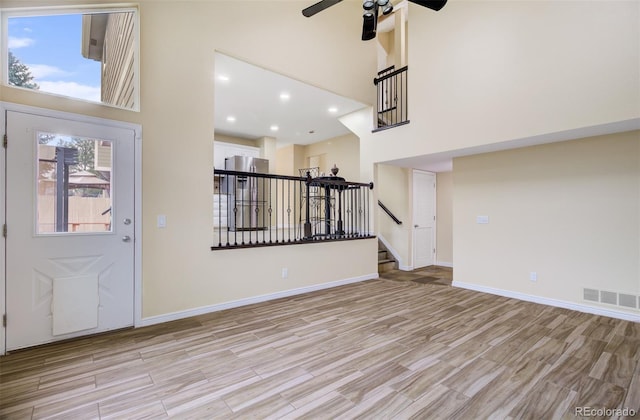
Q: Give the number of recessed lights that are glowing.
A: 5